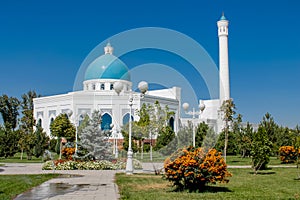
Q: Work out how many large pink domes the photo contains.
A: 0